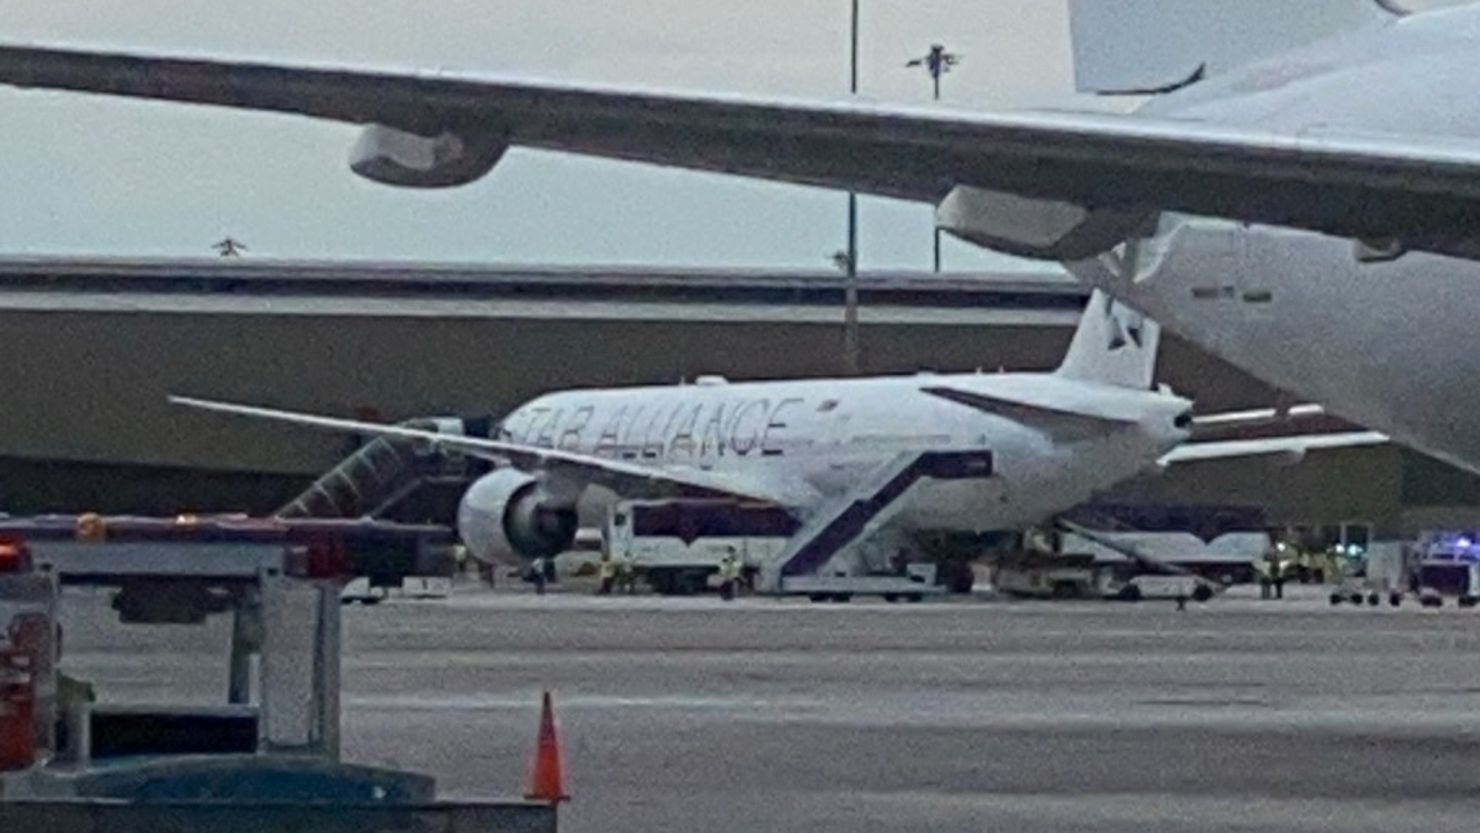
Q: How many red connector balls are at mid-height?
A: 0